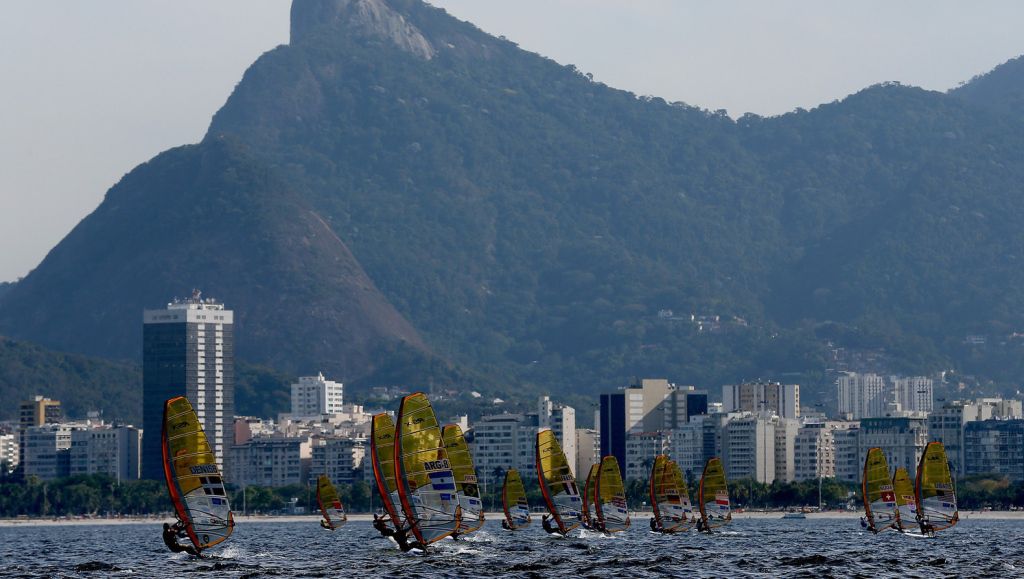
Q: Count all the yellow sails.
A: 15